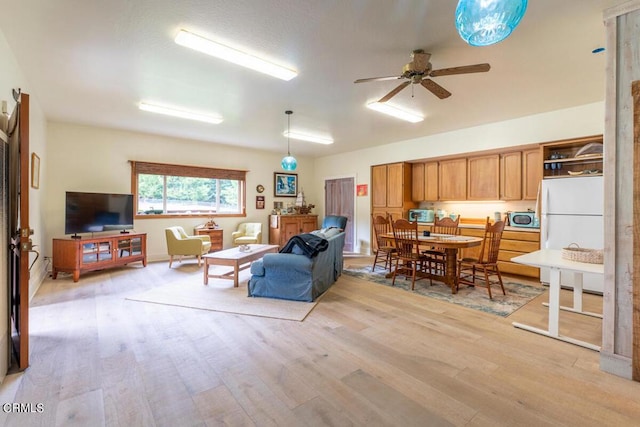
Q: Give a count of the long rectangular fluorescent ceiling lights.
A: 4